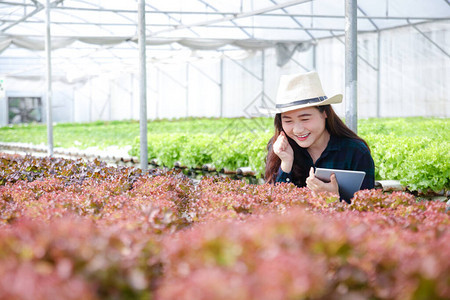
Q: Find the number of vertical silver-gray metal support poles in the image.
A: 3